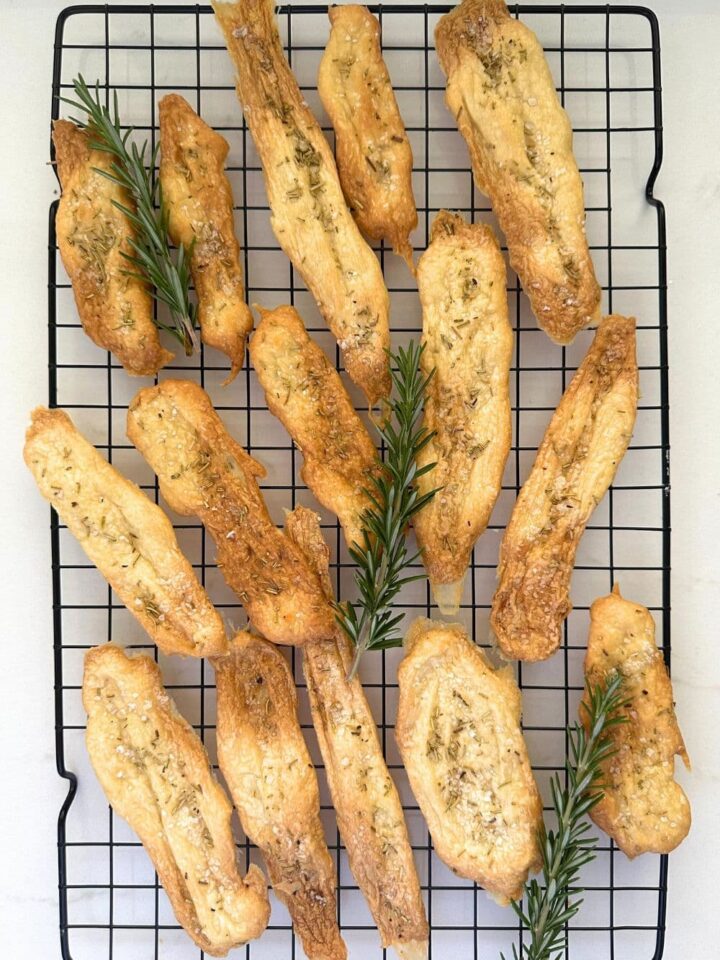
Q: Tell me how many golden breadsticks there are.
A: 15